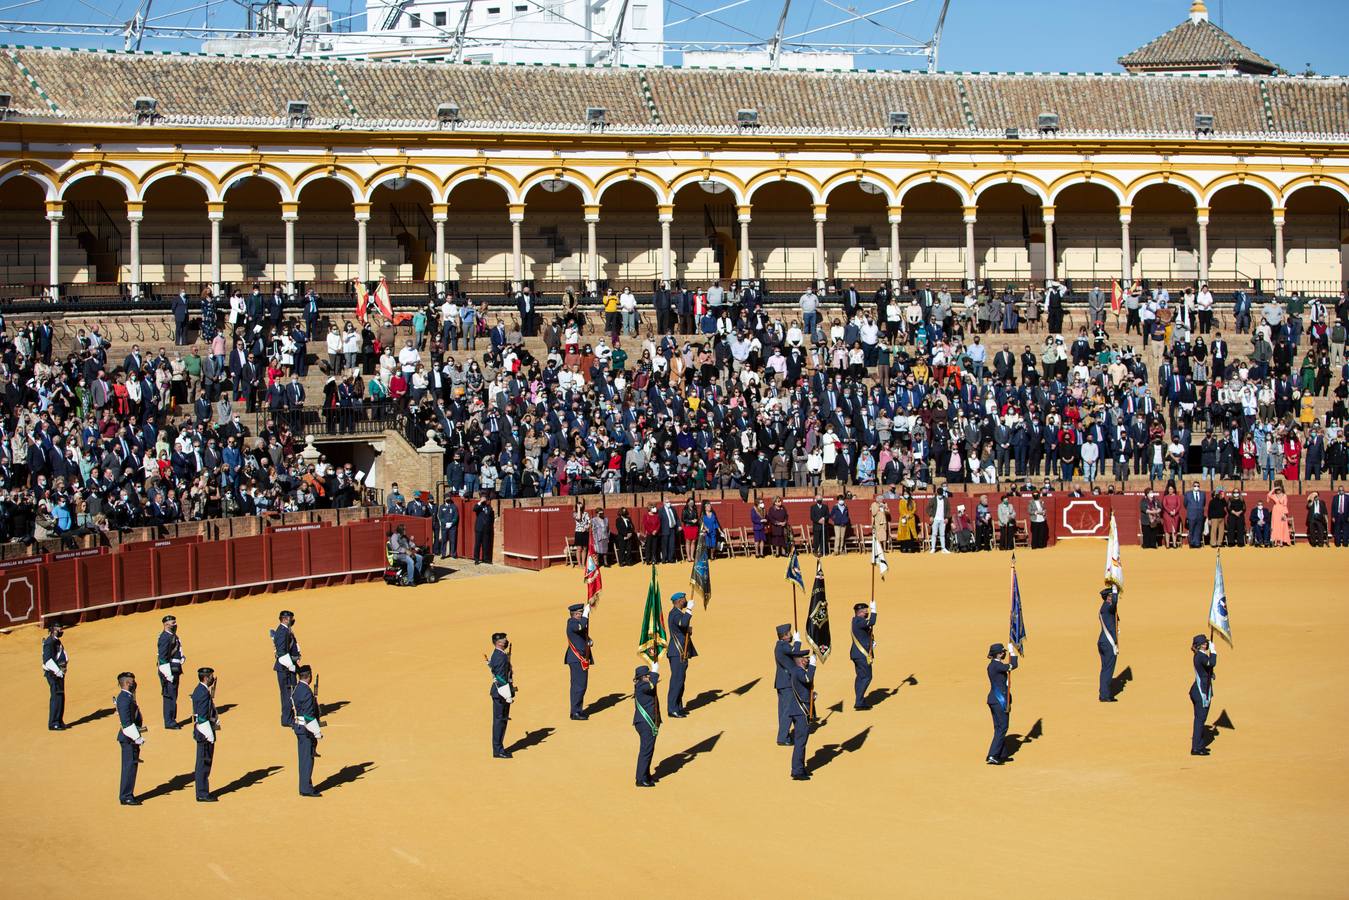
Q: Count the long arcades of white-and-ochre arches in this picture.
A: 1